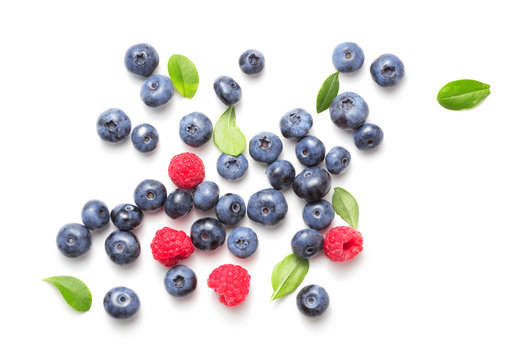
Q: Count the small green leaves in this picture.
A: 7